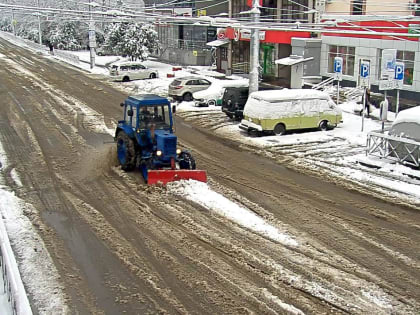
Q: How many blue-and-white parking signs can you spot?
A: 3